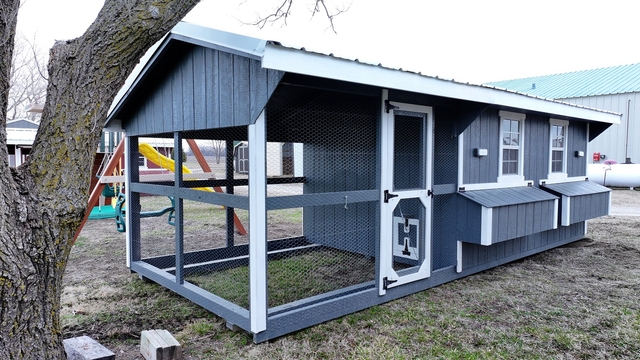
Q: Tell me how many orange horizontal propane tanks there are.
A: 0